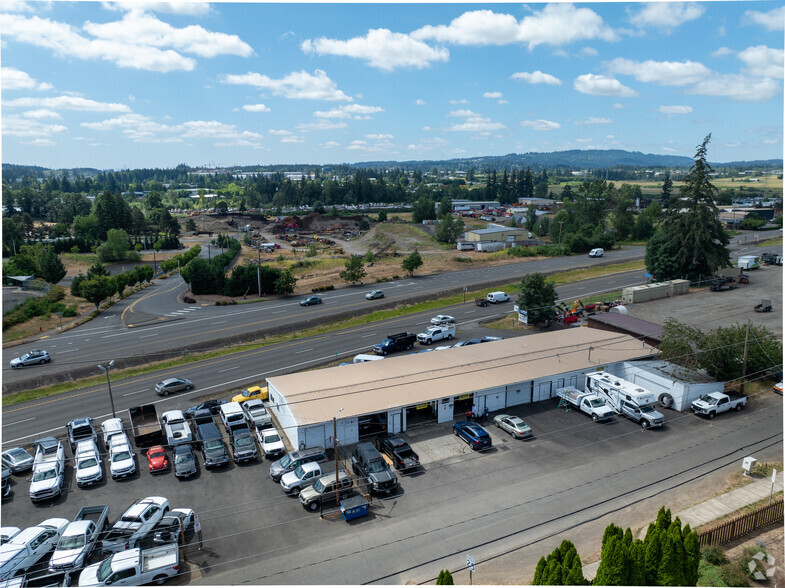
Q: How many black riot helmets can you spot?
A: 0